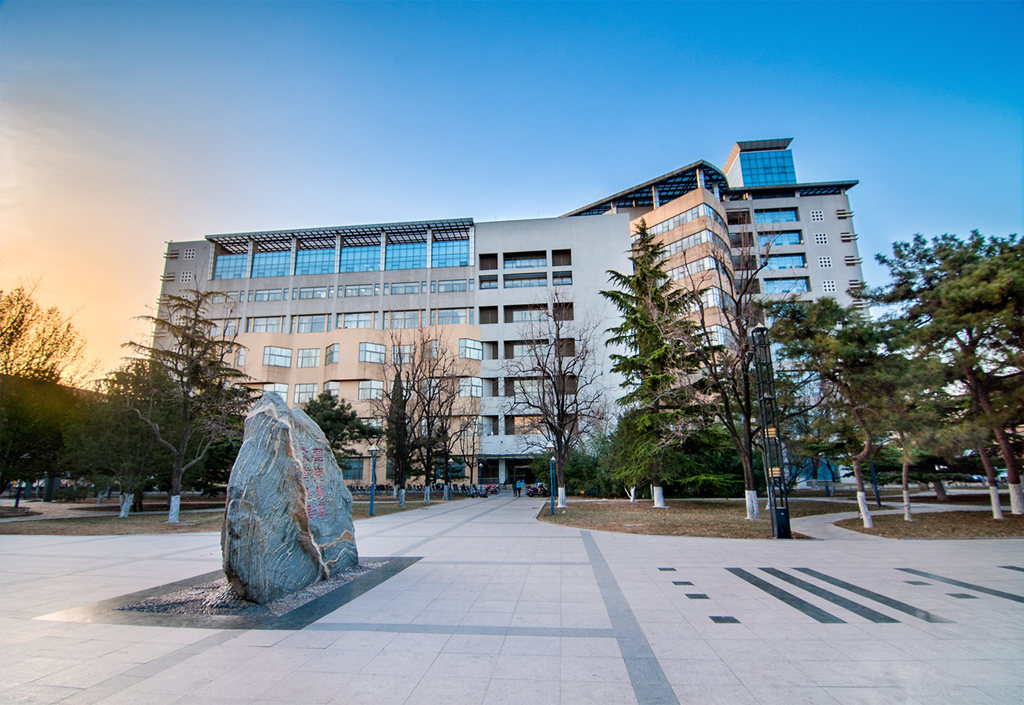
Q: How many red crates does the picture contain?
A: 0